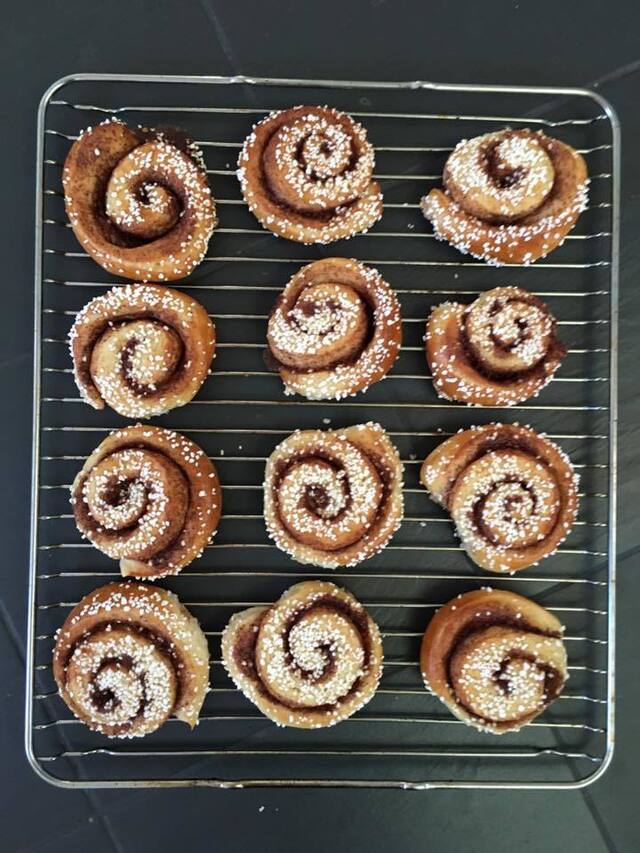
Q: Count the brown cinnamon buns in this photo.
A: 12